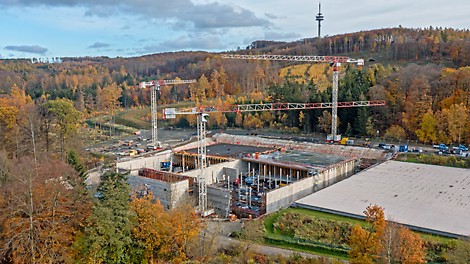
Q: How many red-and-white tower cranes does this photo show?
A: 3